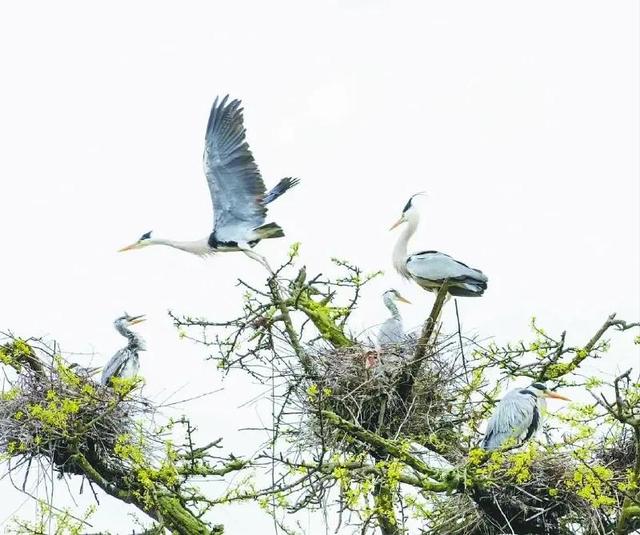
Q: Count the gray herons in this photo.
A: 5